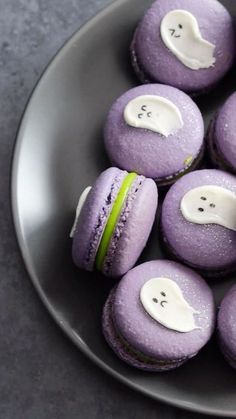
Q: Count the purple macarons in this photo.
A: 7